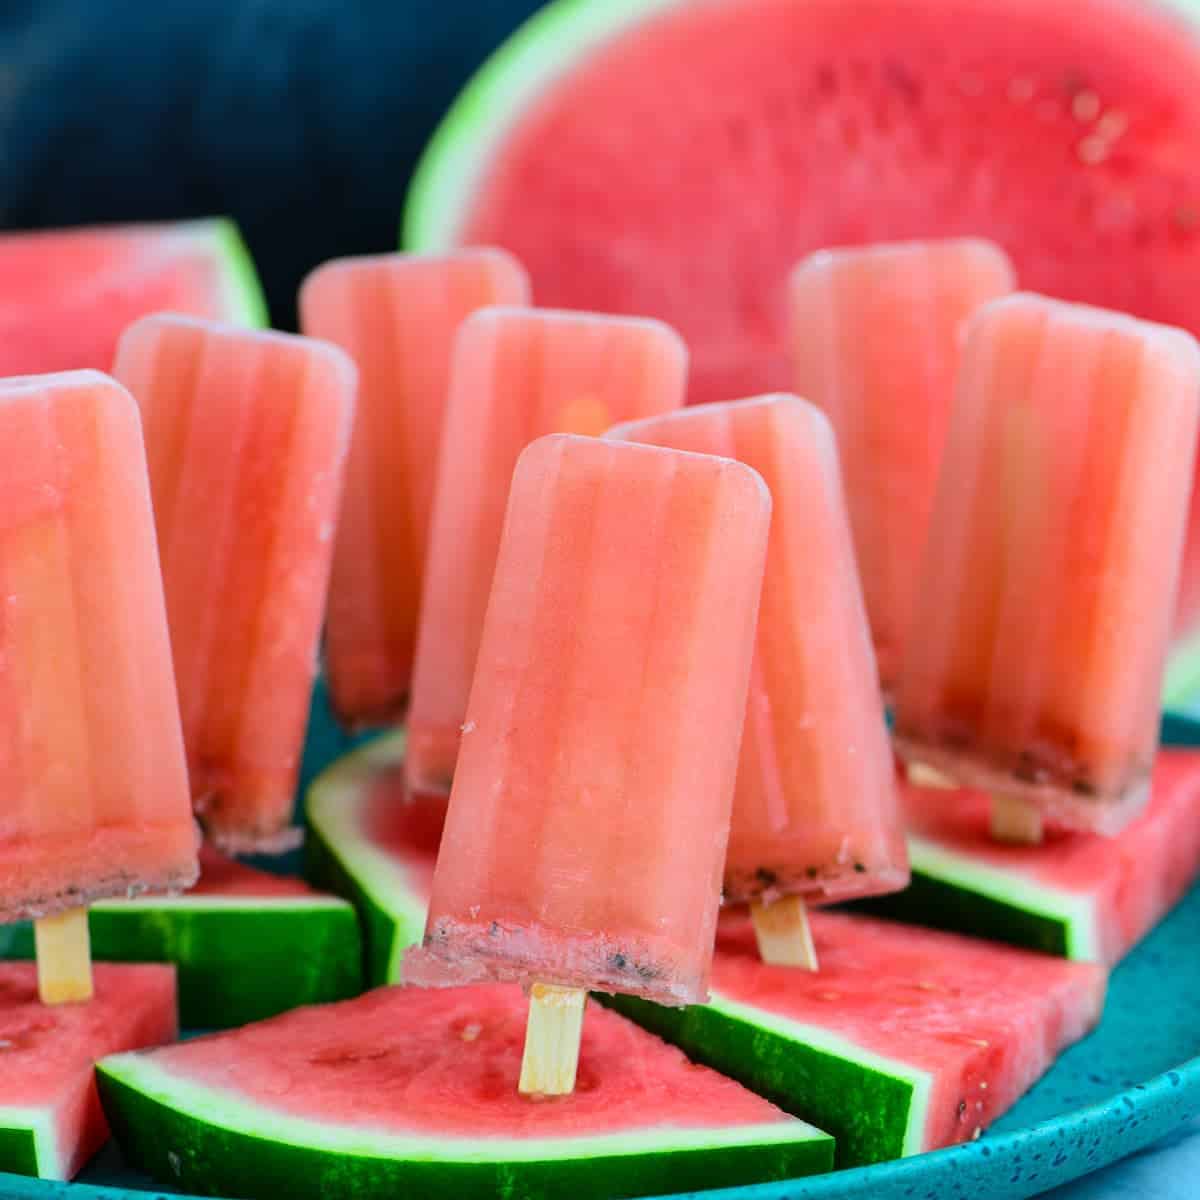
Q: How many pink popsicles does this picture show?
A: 8